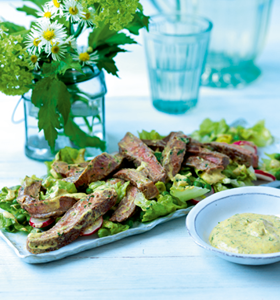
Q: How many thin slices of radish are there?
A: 5